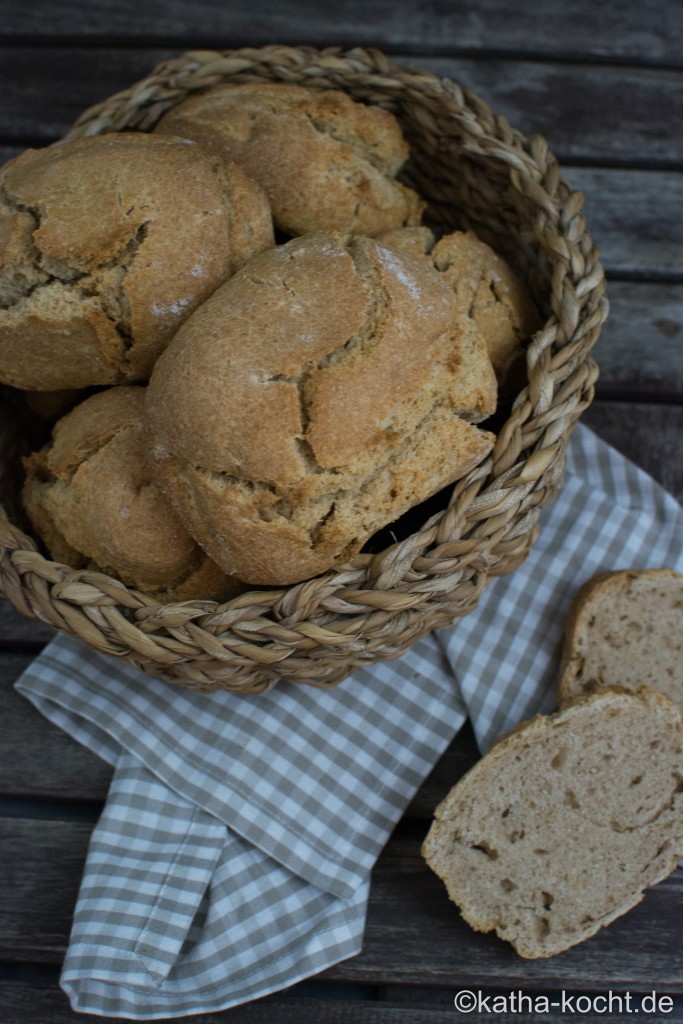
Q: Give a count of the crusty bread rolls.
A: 5